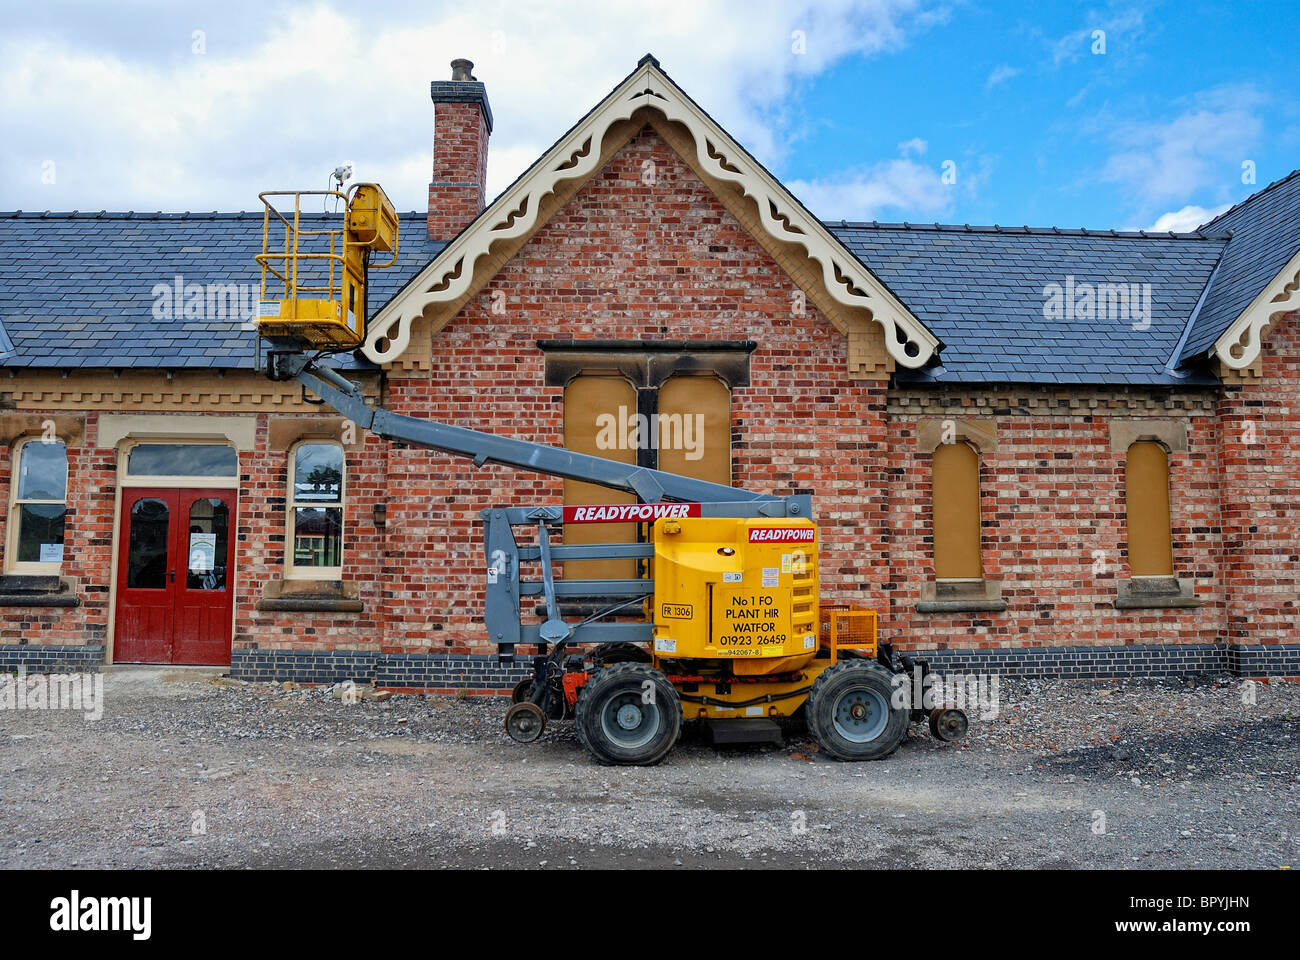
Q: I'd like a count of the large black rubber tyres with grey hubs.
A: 2